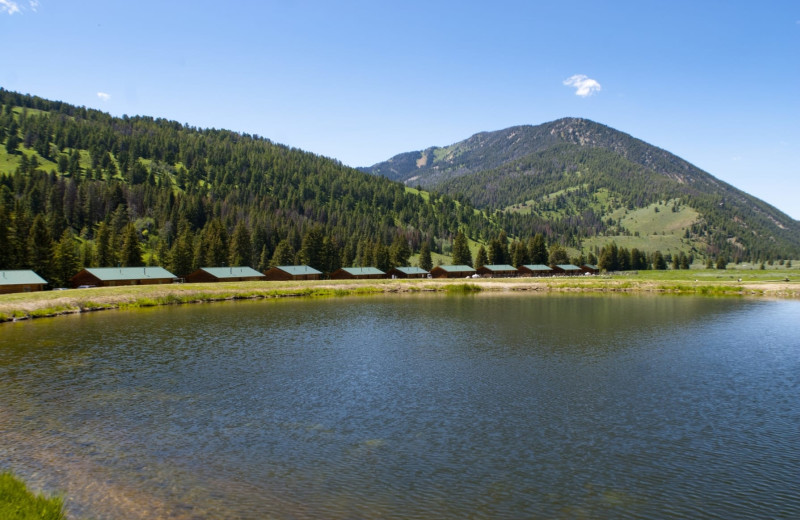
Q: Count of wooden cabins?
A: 11